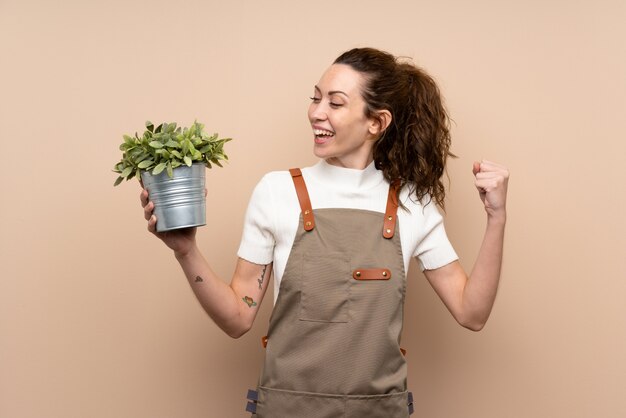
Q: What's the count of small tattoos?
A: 3